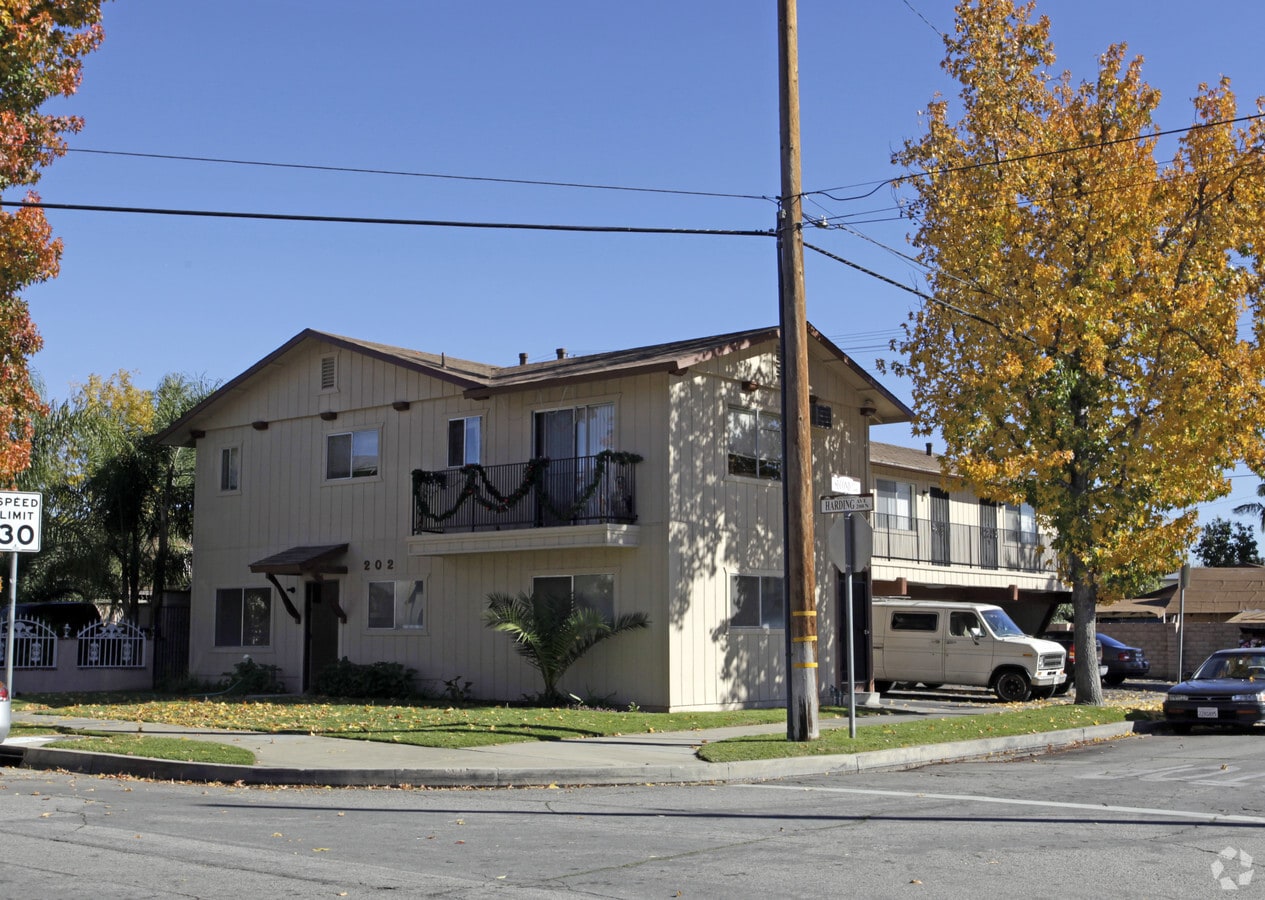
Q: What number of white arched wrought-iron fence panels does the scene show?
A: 2